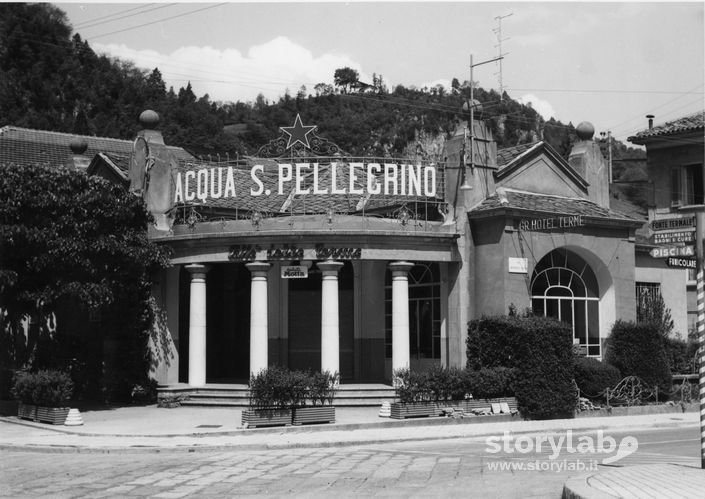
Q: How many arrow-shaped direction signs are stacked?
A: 4